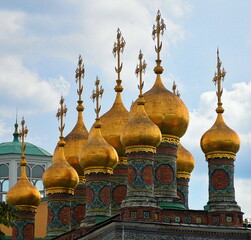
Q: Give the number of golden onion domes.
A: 9